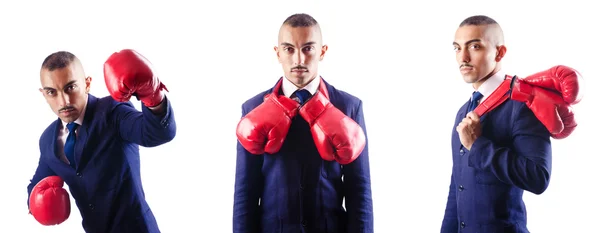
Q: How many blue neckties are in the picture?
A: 3